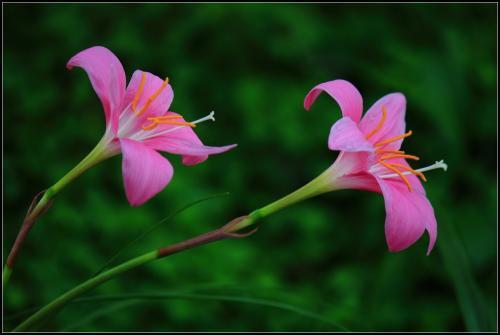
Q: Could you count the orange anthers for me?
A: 11